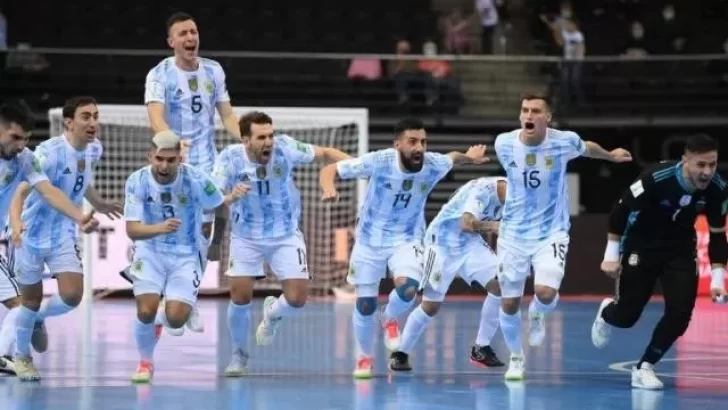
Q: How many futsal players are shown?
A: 9